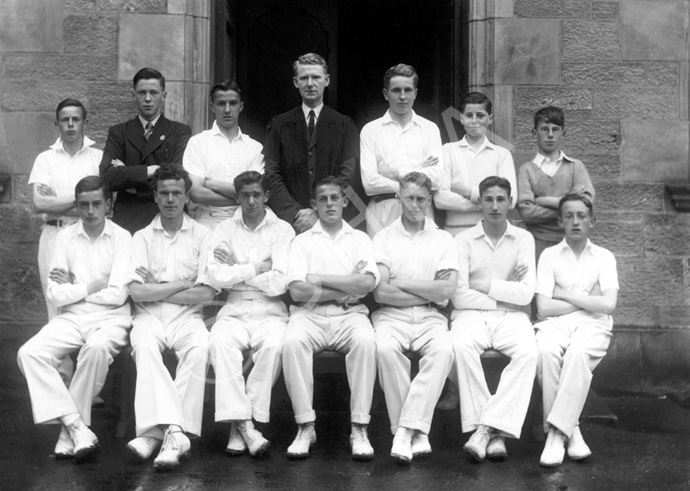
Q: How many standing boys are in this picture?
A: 6